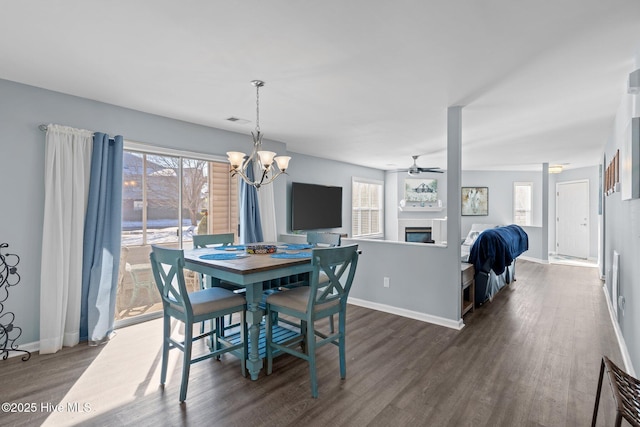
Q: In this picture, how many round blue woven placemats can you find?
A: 4